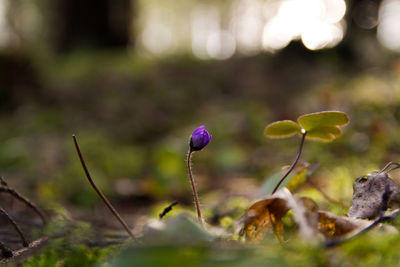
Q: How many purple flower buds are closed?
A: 1